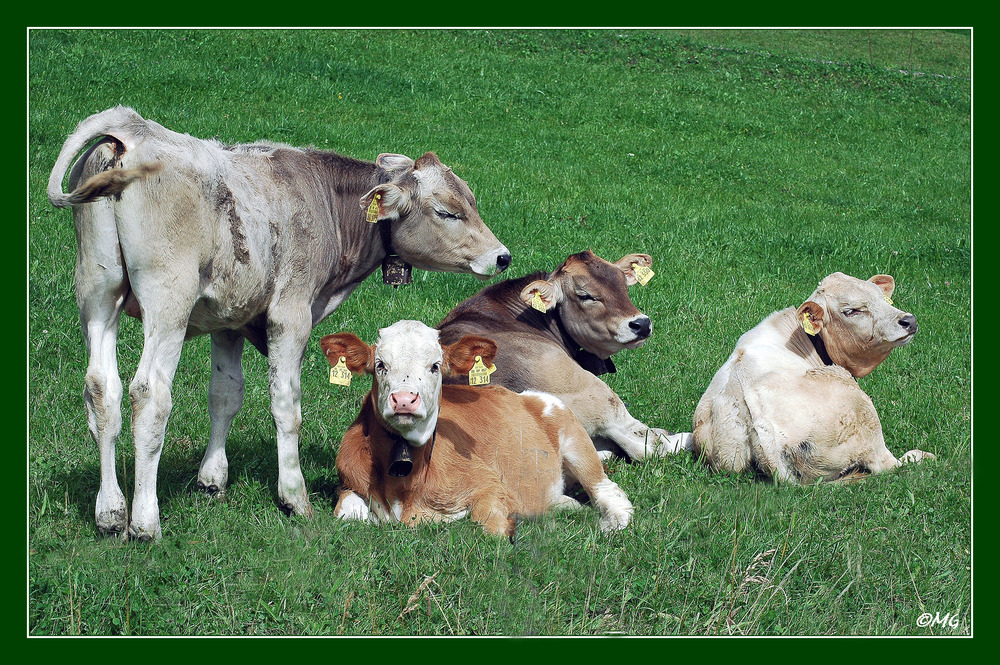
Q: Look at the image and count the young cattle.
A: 4